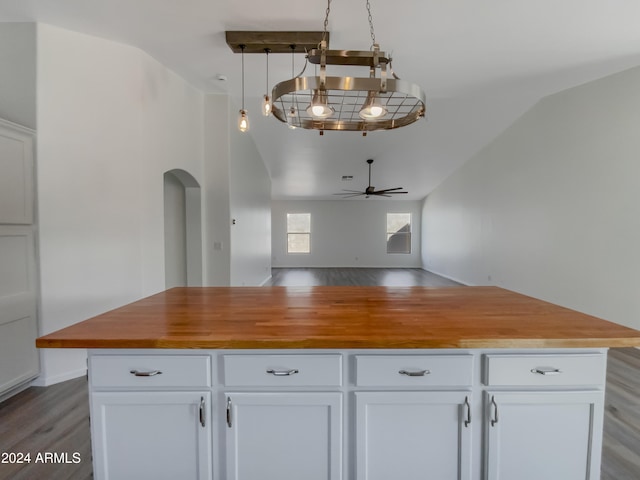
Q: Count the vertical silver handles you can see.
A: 4